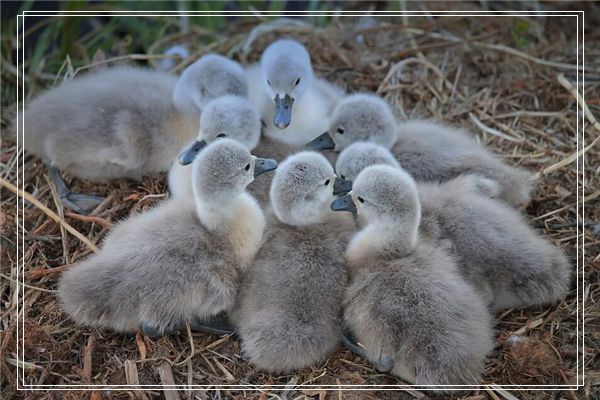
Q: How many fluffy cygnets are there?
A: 8